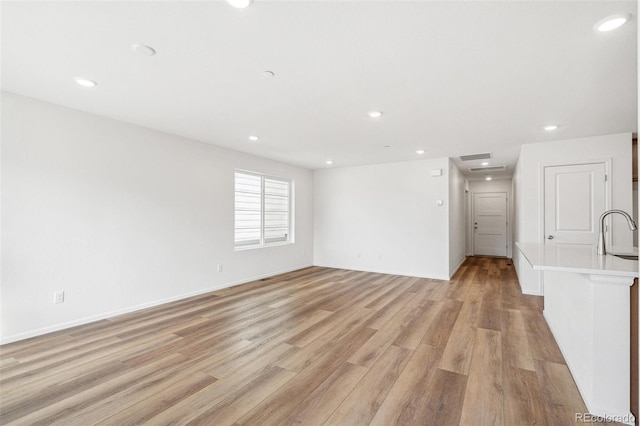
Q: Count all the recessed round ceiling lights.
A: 10